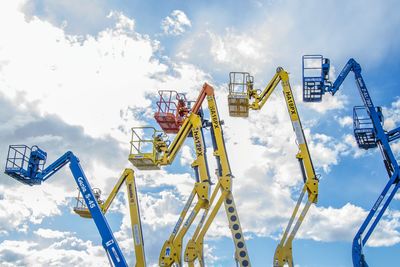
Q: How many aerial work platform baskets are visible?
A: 7